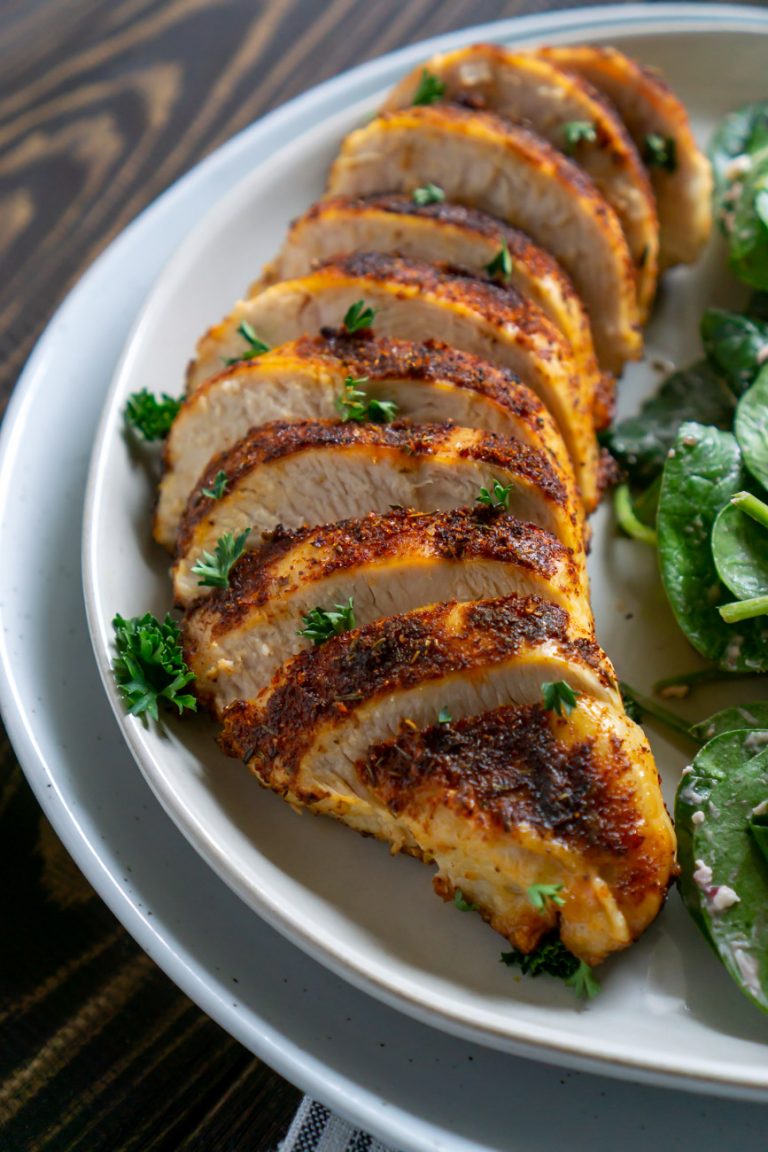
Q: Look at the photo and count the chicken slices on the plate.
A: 10